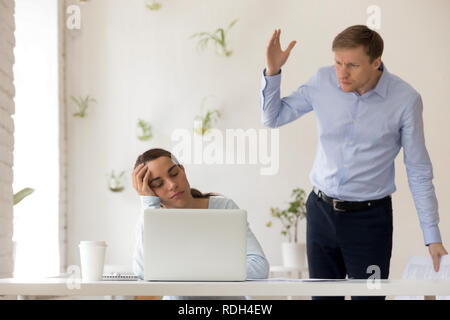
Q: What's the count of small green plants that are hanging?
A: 6